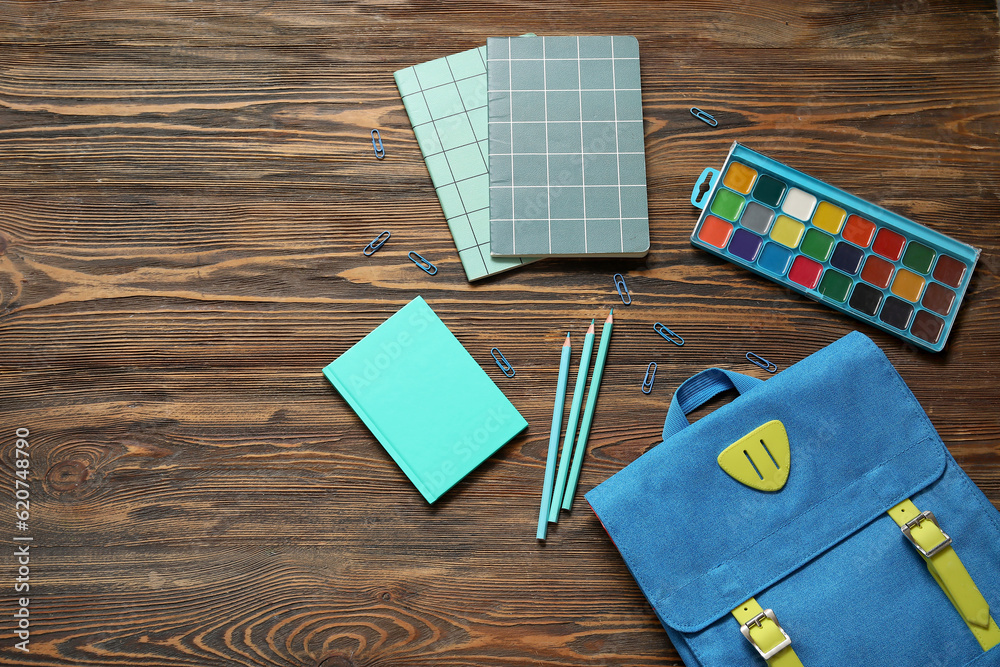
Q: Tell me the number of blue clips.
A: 9